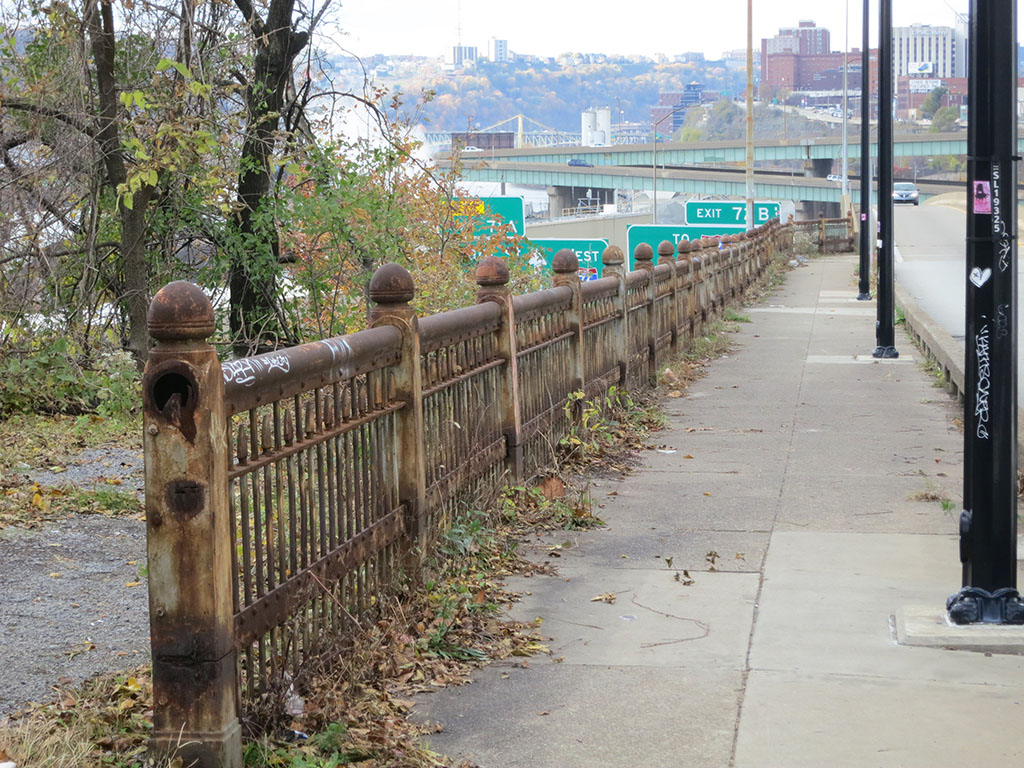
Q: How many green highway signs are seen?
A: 4